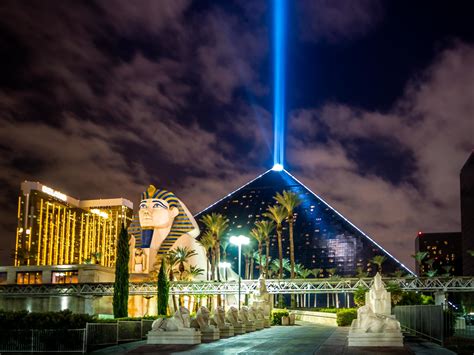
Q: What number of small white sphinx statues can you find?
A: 8